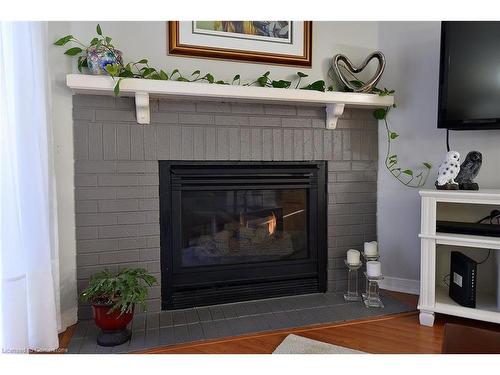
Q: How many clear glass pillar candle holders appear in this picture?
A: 3